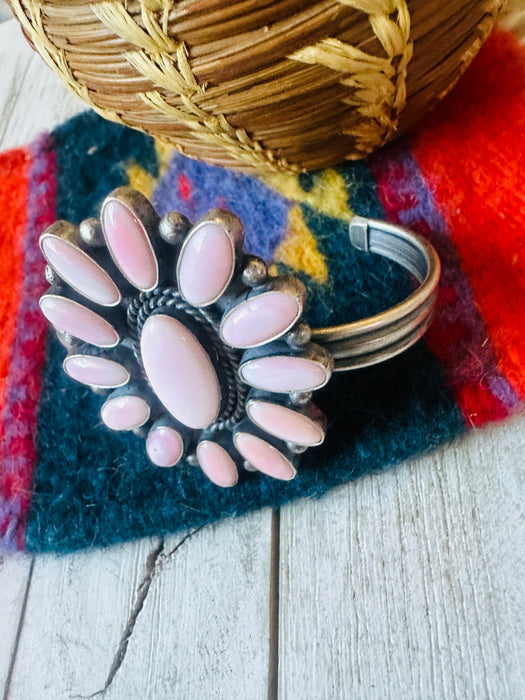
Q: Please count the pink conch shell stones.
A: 13